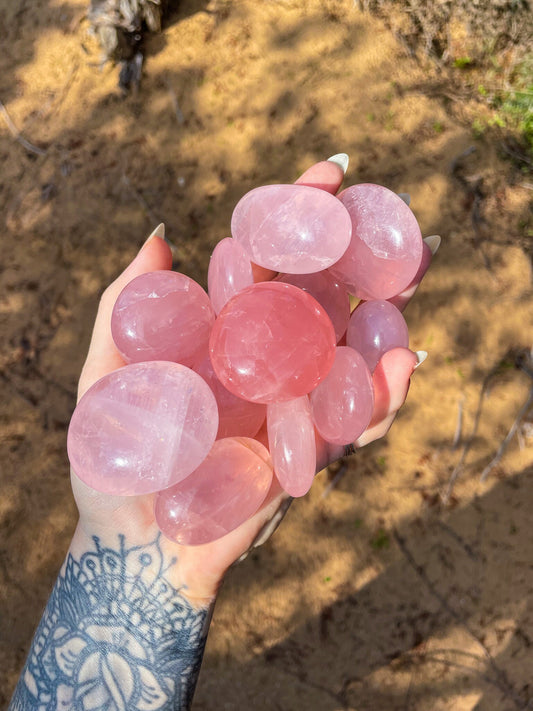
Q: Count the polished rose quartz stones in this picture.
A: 12